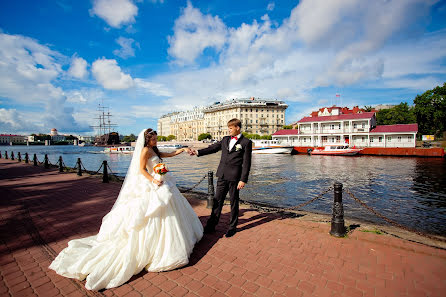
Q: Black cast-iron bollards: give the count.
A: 12